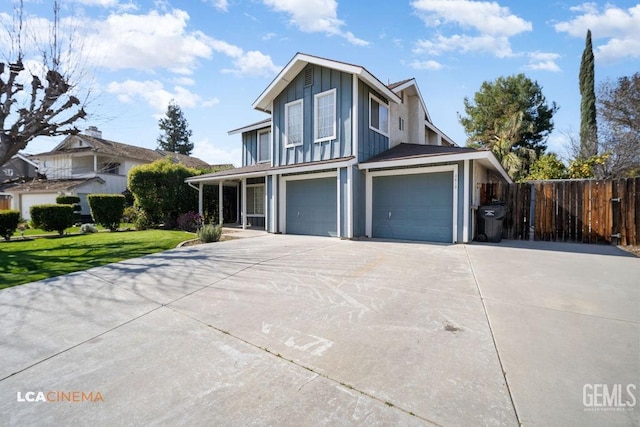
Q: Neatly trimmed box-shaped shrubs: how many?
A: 3